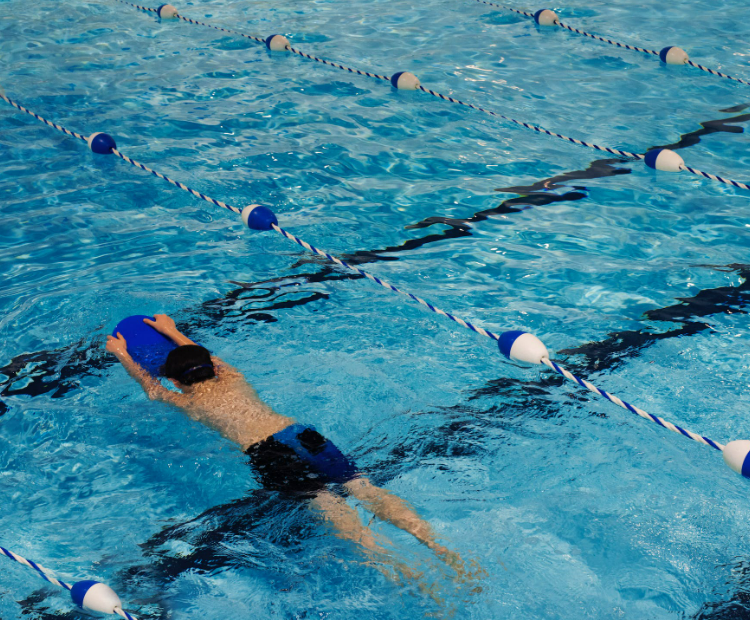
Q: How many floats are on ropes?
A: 11